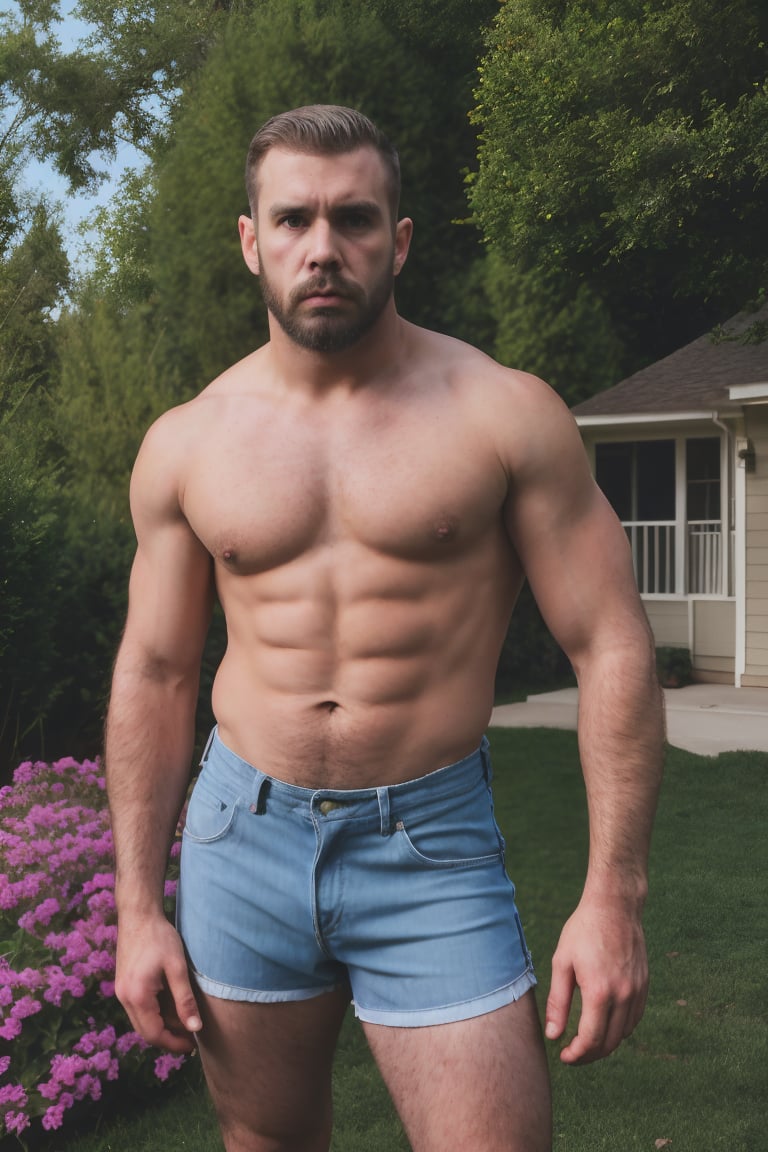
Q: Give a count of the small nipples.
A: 2